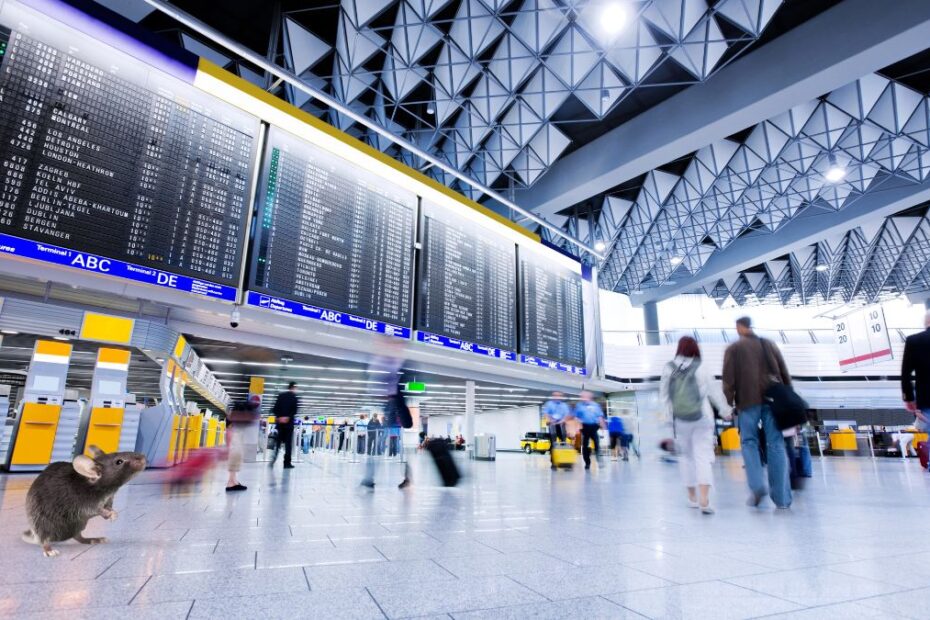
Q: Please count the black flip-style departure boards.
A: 4